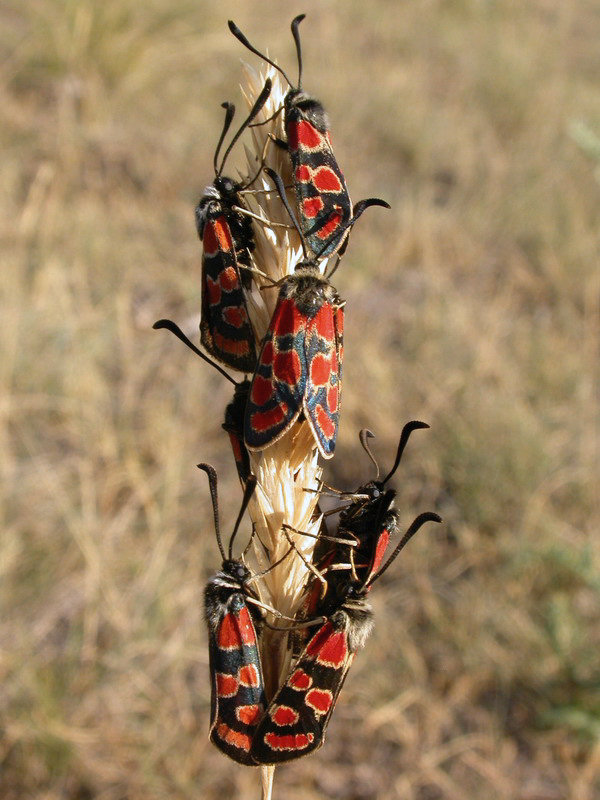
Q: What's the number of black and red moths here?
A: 7